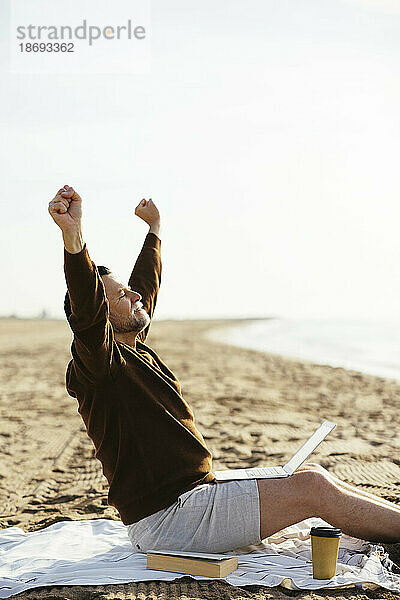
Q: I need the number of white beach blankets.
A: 1